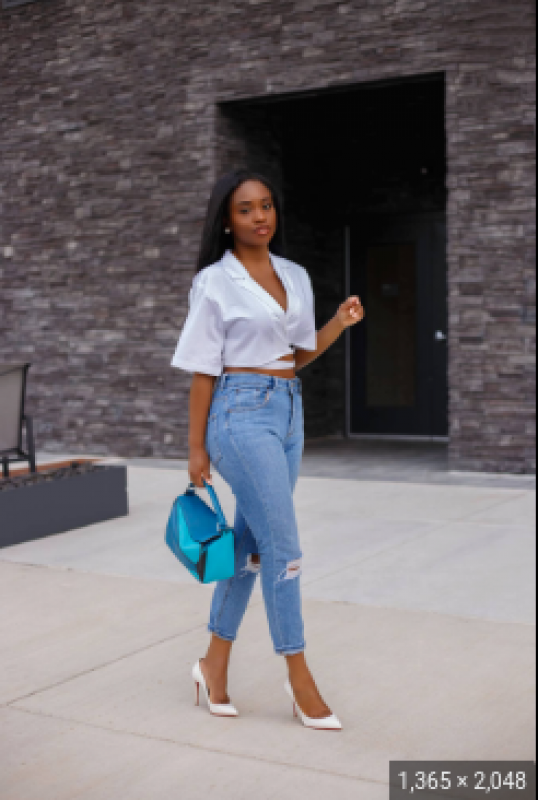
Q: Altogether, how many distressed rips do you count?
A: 2